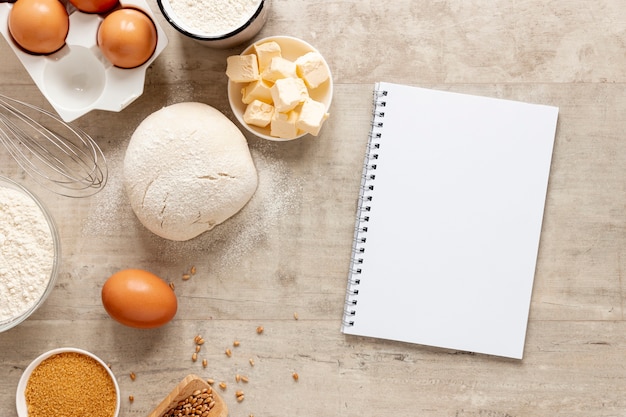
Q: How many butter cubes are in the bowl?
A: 9